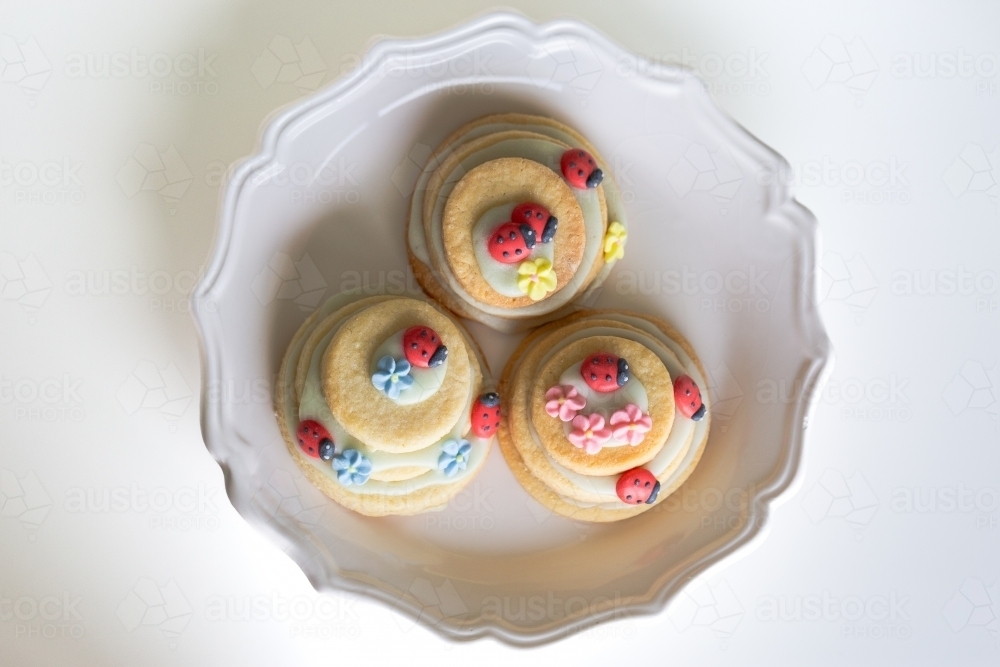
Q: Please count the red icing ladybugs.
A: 9